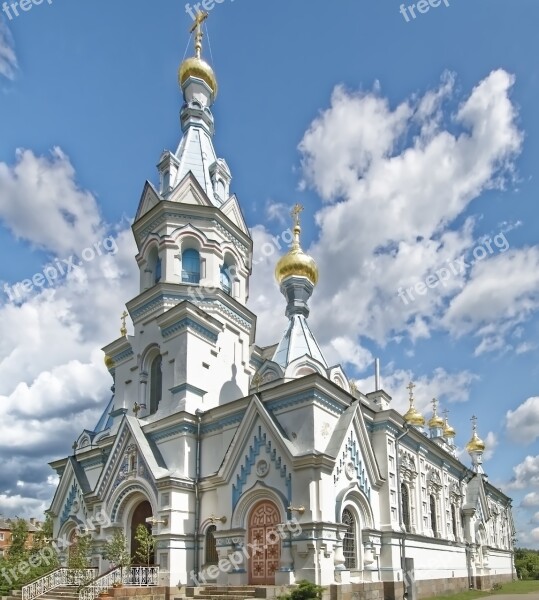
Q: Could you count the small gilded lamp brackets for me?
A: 5